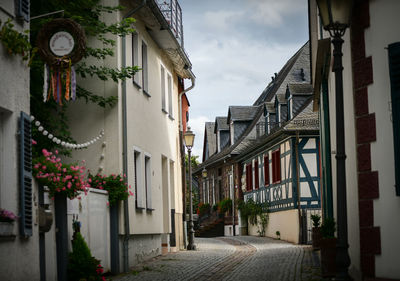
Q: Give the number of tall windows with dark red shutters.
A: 4